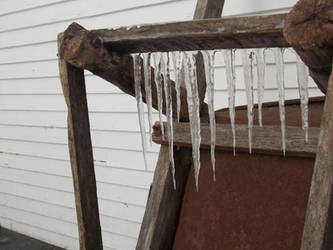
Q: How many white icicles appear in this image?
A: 12